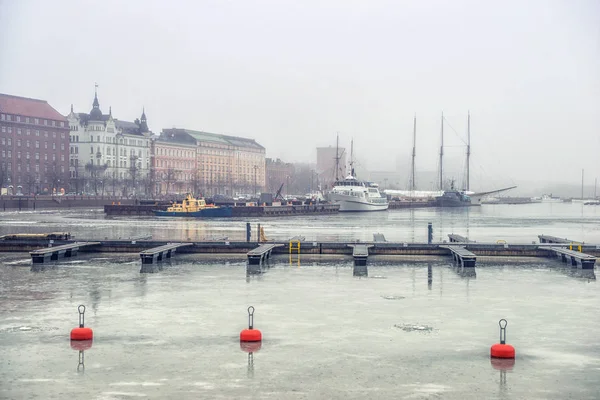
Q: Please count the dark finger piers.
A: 6